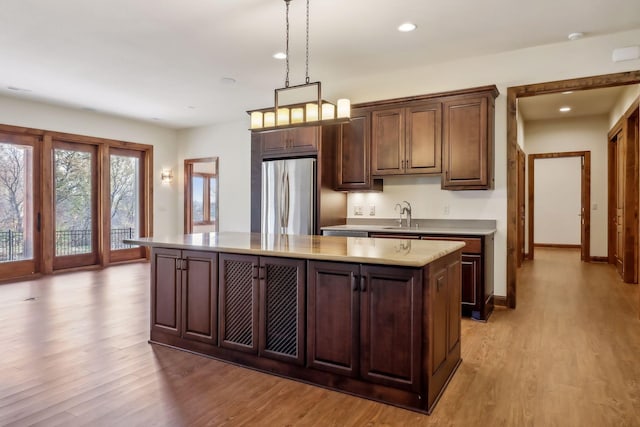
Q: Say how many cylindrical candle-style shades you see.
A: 7